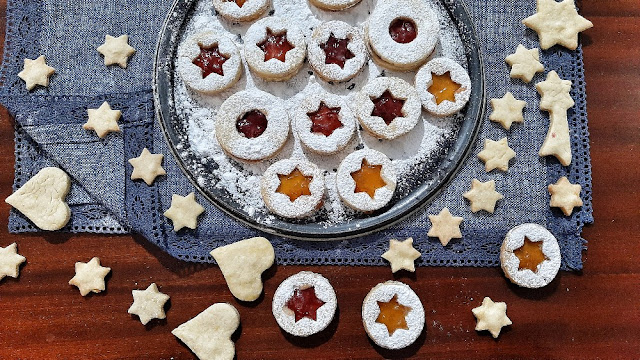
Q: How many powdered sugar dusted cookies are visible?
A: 15